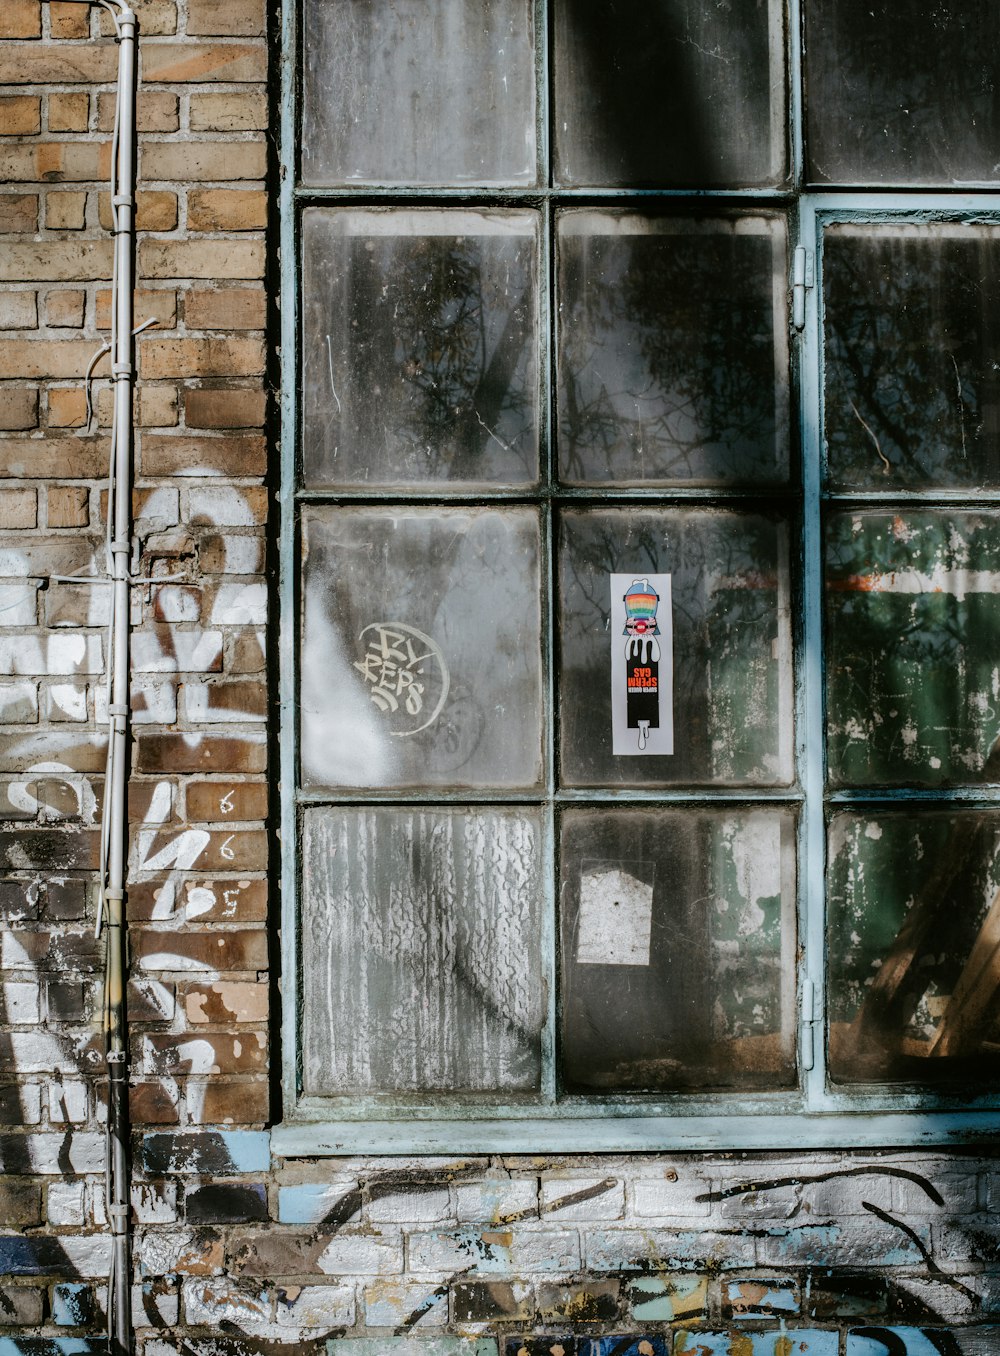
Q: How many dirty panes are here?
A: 12